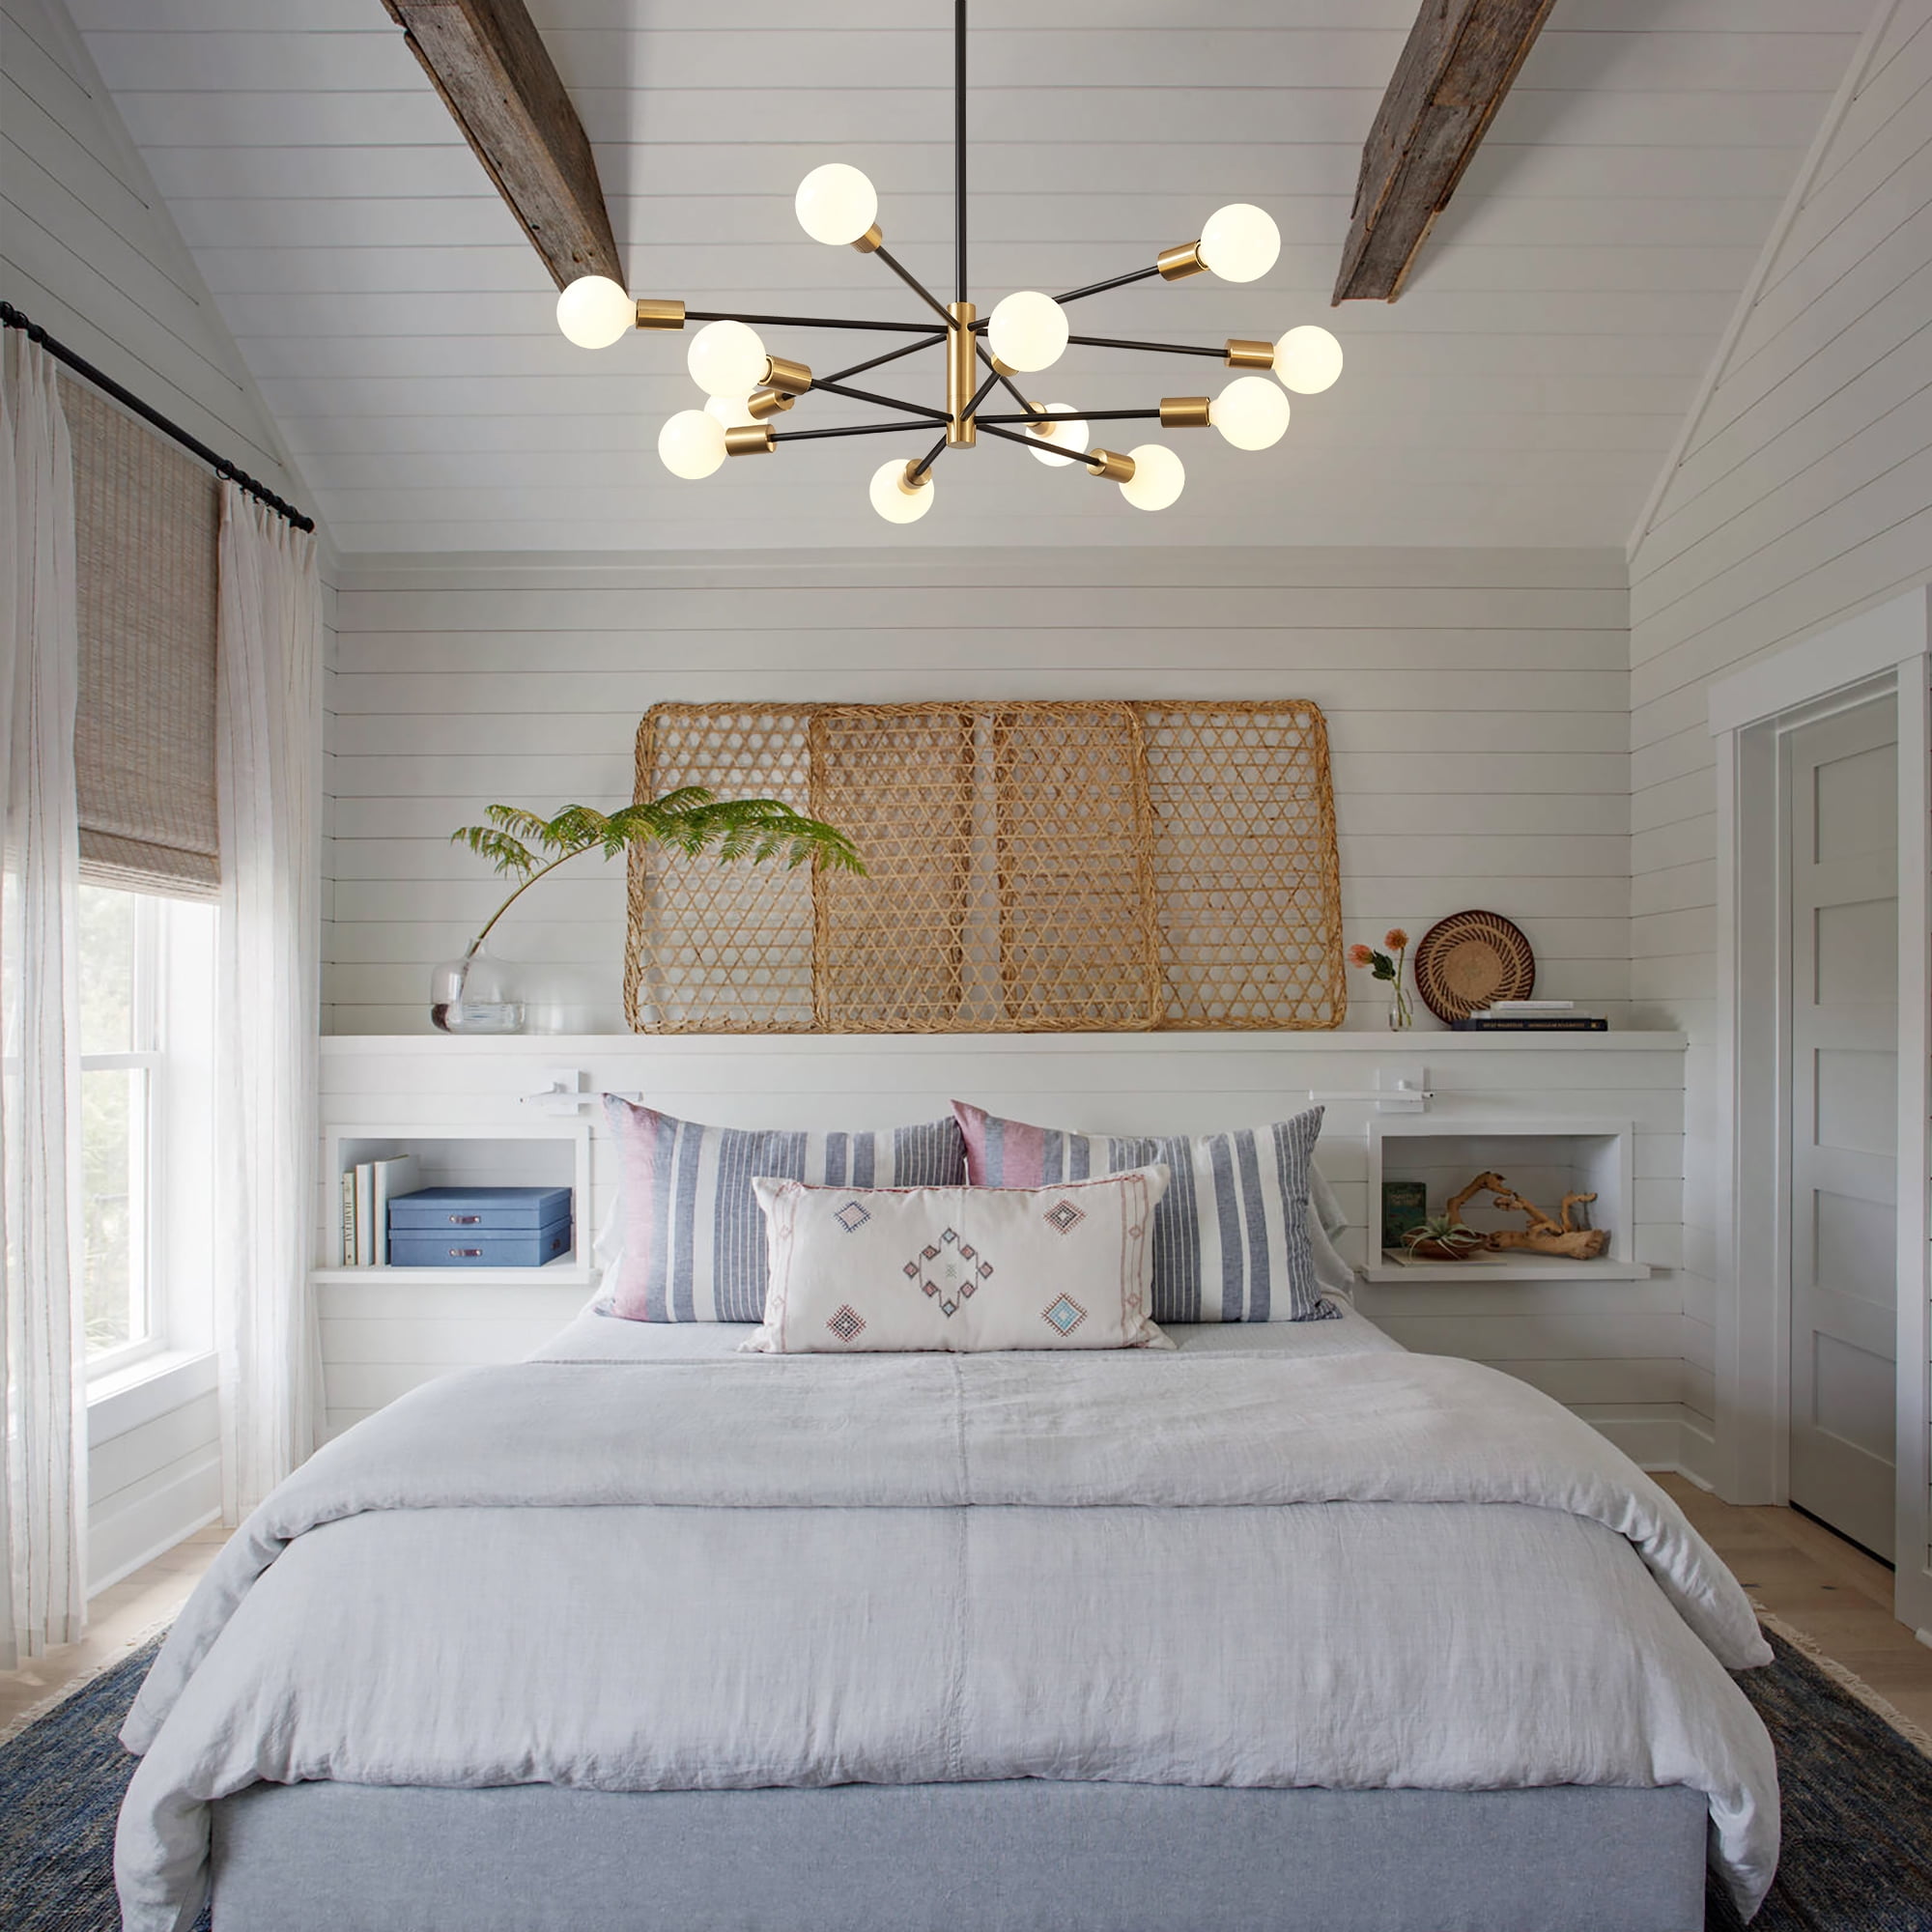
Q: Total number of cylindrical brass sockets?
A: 12